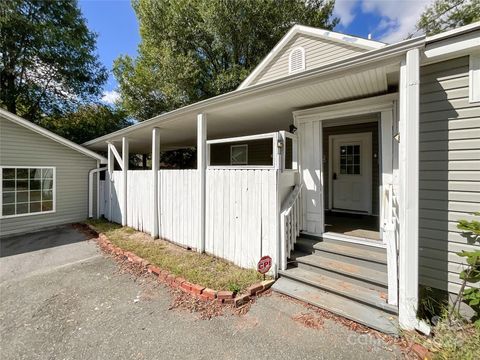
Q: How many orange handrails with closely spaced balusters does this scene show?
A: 0